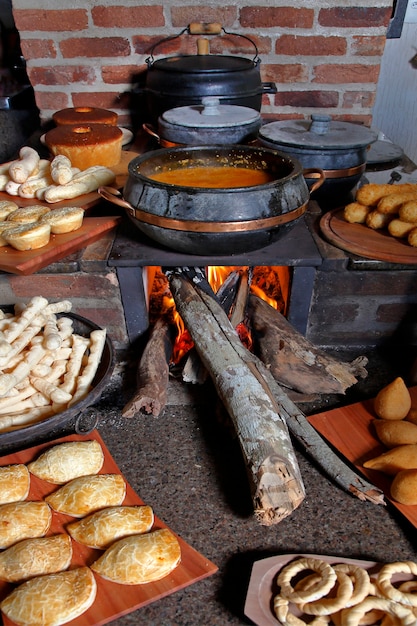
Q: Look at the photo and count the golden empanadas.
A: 8